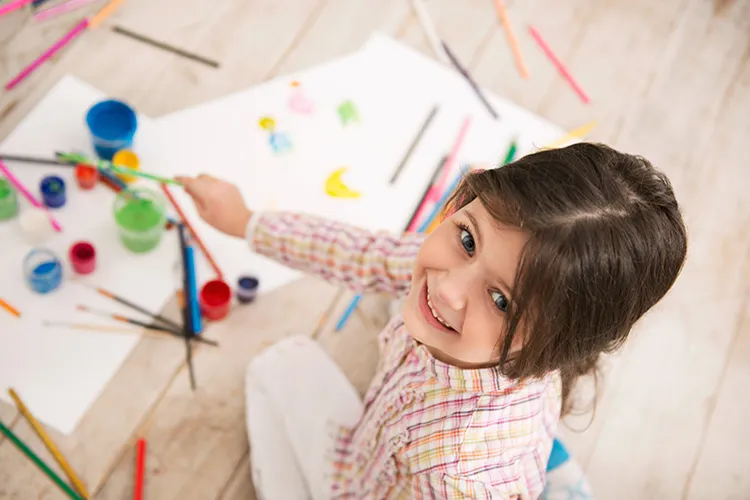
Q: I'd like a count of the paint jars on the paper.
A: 11